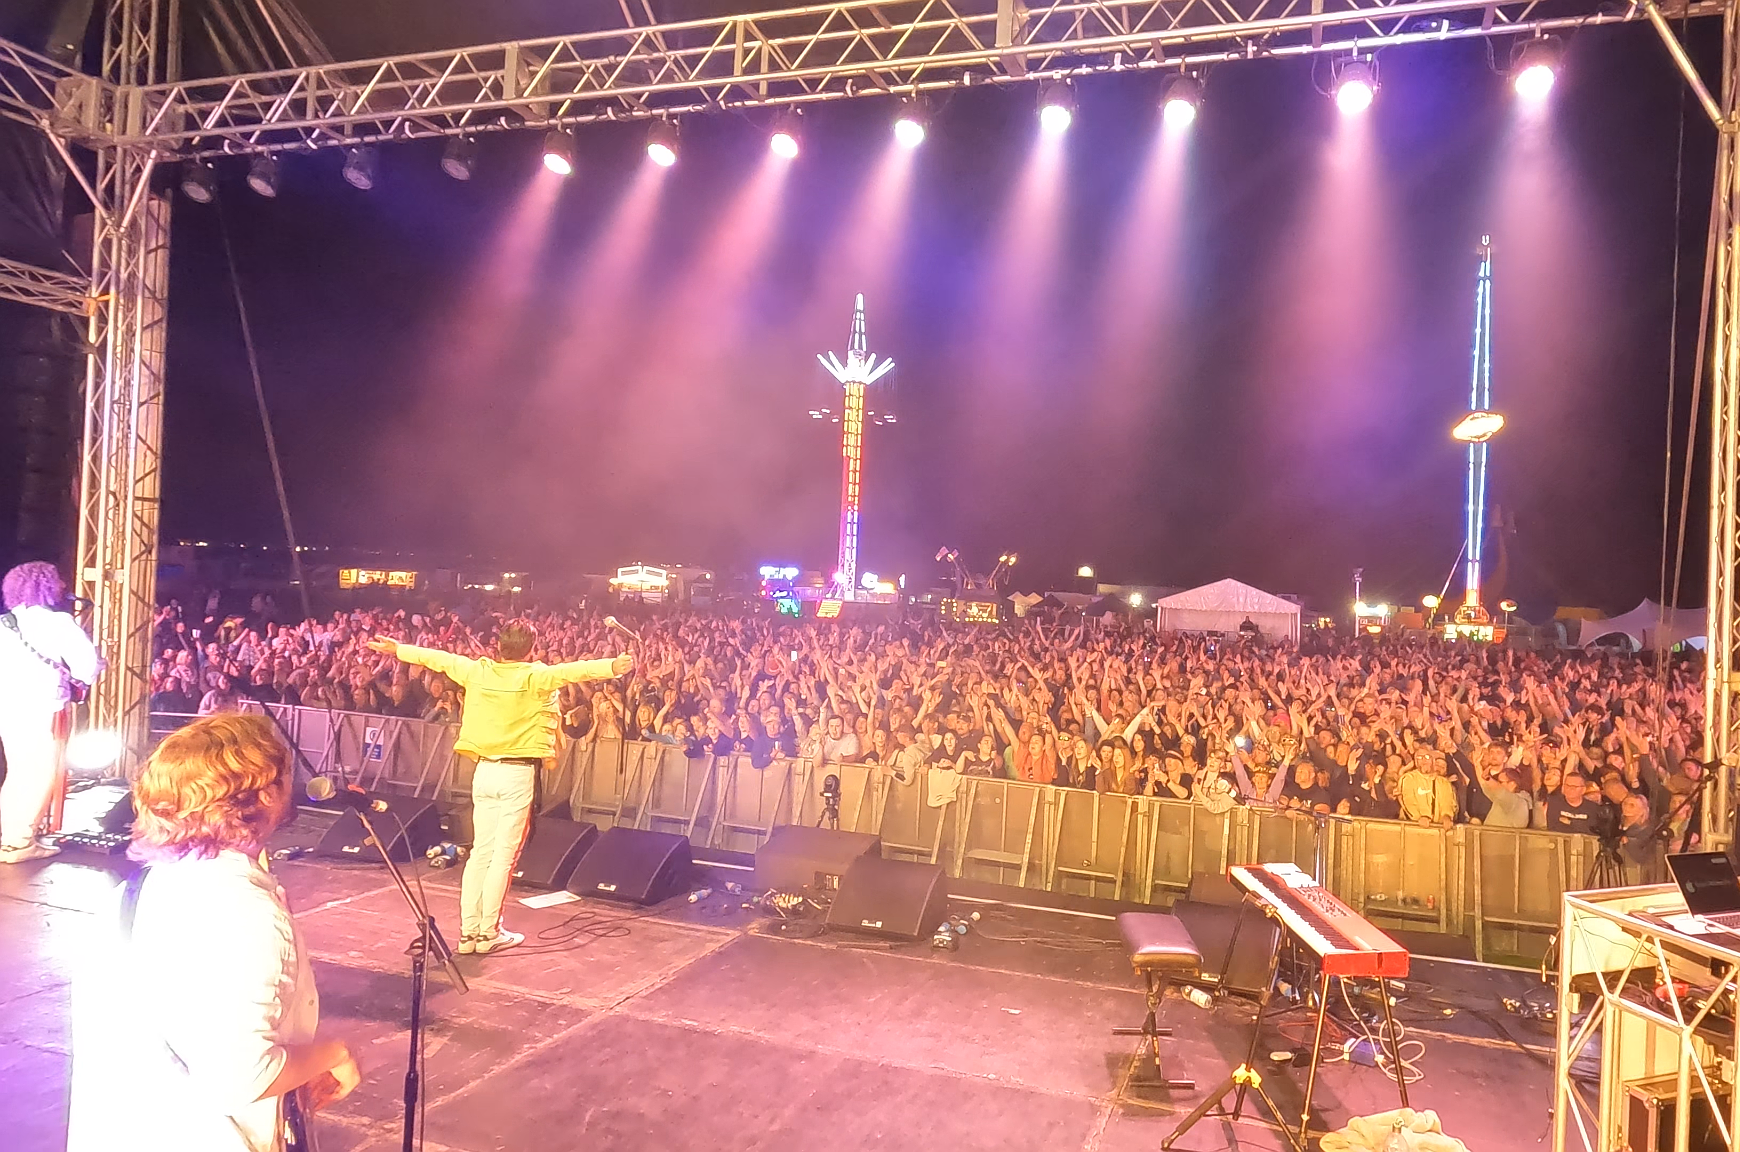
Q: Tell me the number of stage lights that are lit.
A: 8